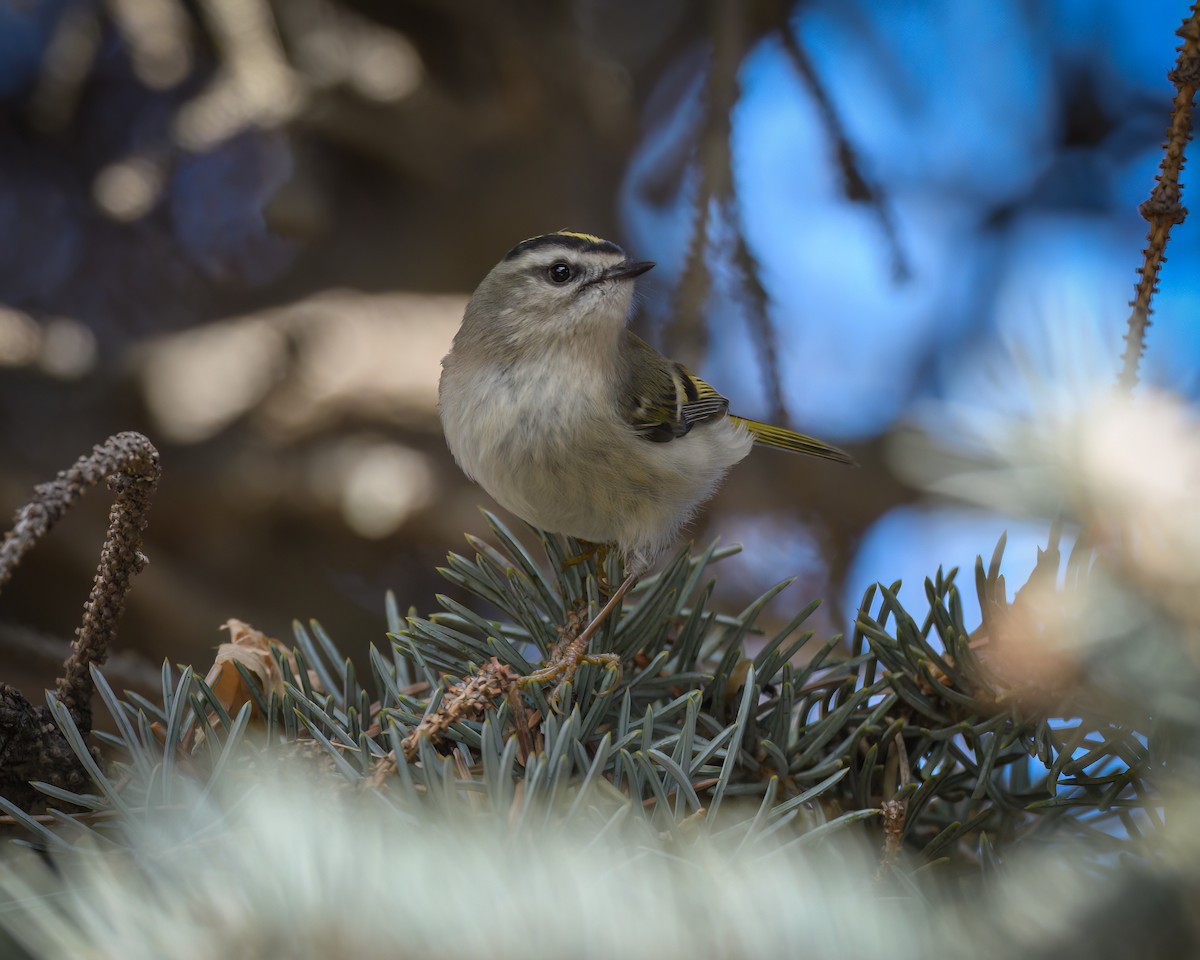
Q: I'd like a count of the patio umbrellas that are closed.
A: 0